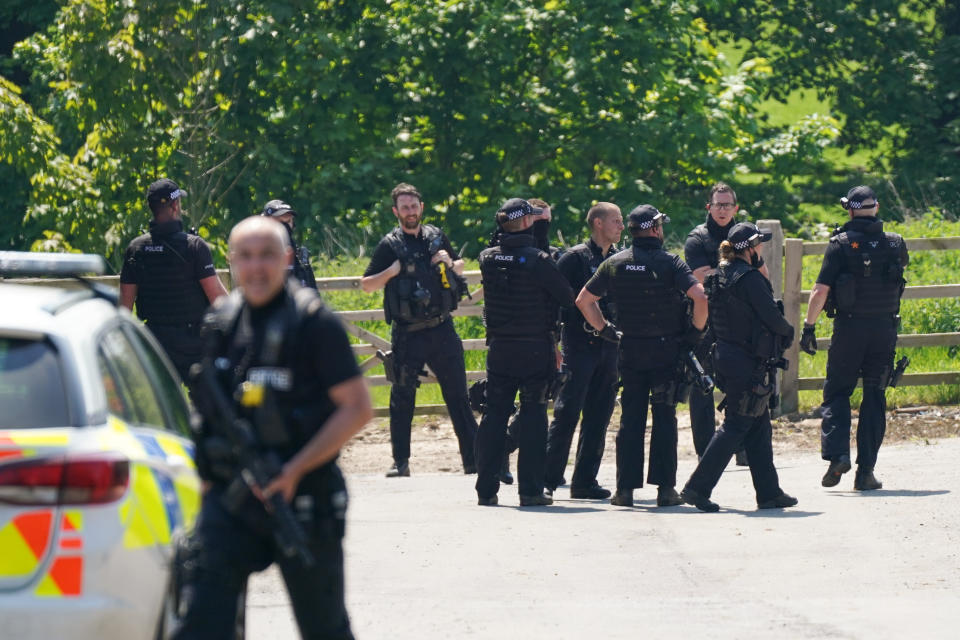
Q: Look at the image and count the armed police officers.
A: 11